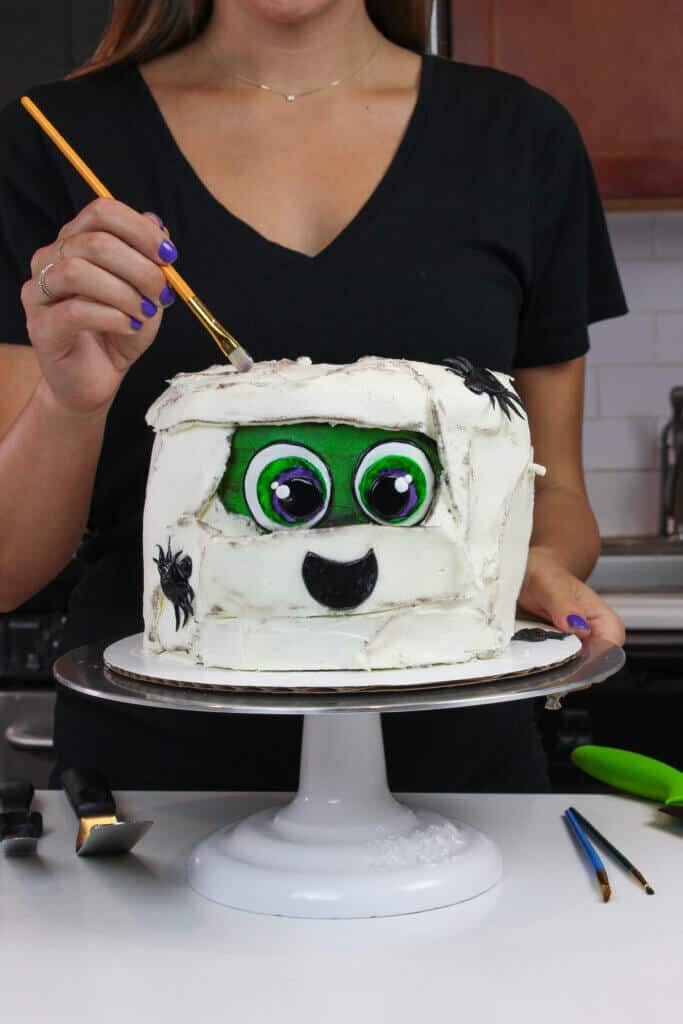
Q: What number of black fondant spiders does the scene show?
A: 3